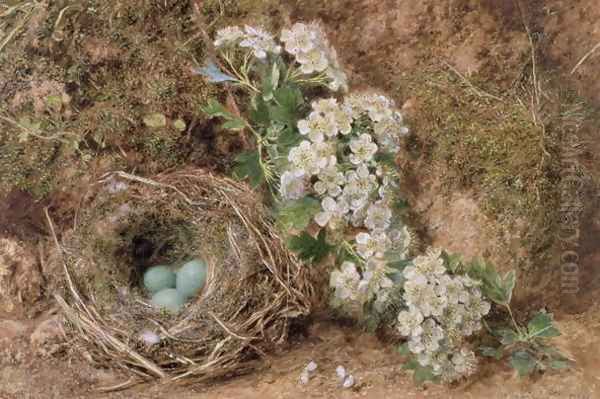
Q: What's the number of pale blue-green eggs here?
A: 3